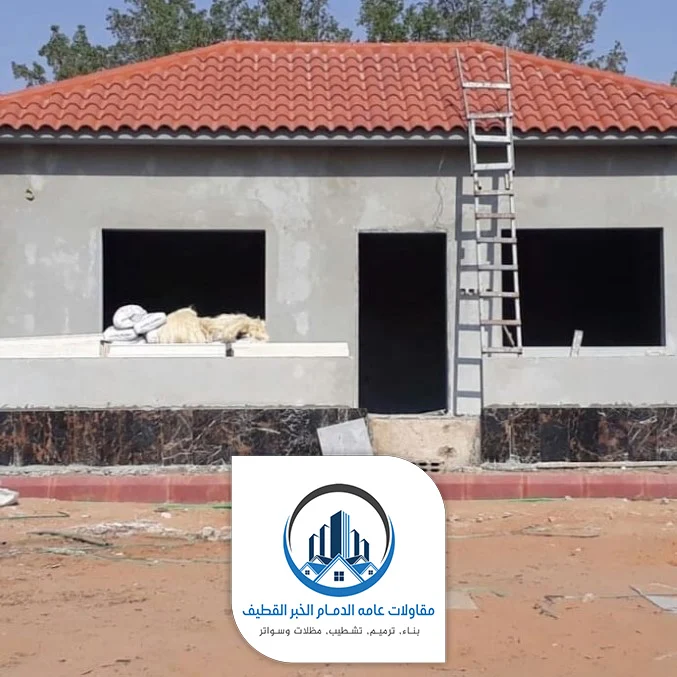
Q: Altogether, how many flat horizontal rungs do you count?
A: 11